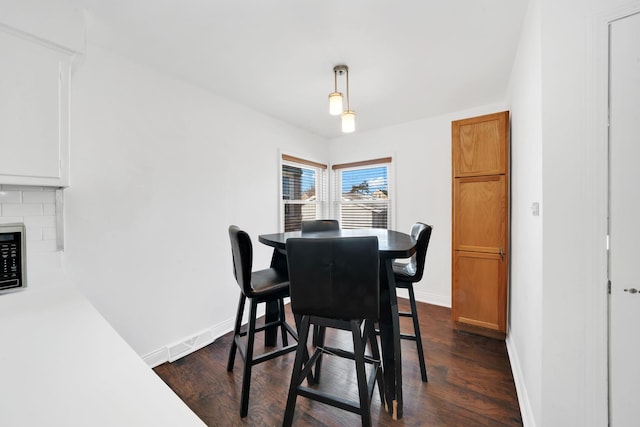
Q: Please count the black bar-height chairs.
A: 4